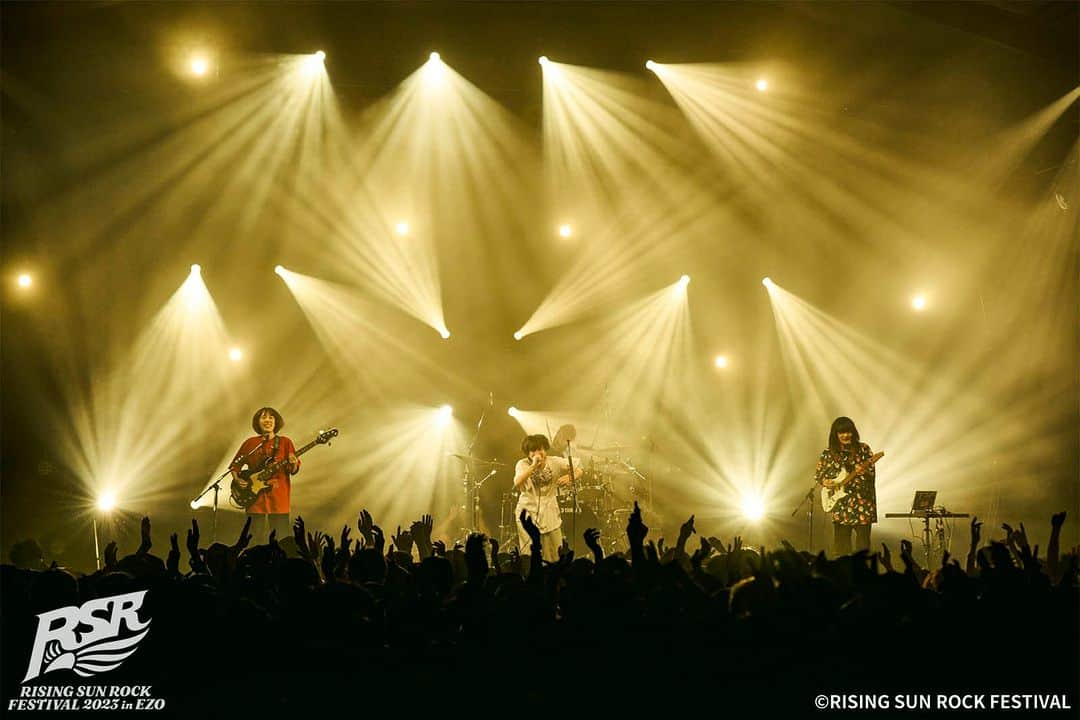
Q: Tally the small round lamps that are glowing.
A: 8